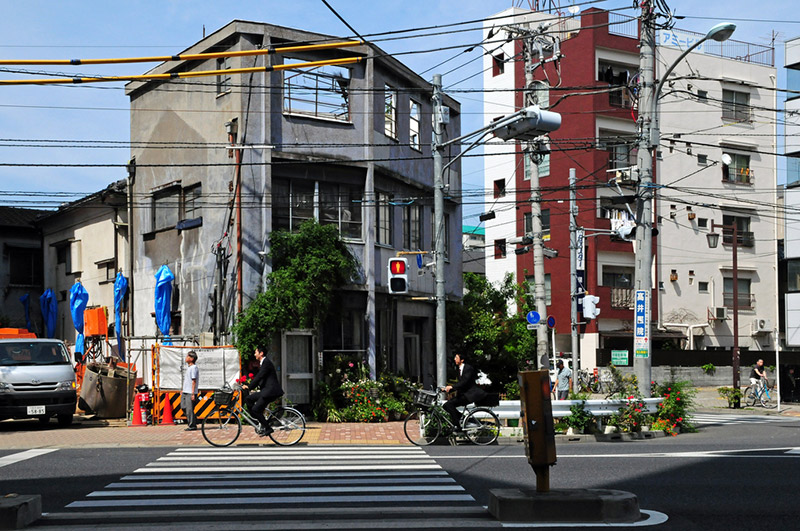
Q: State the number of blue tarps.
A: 5